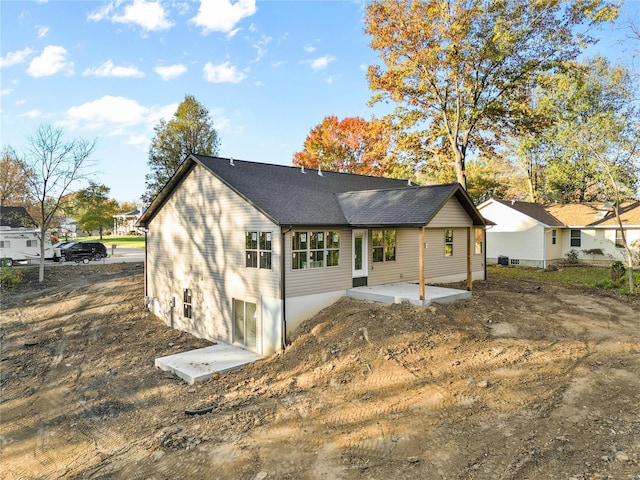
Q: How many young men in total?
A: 0